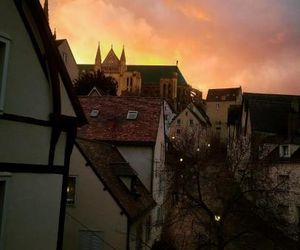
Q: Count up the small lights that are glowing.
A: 5